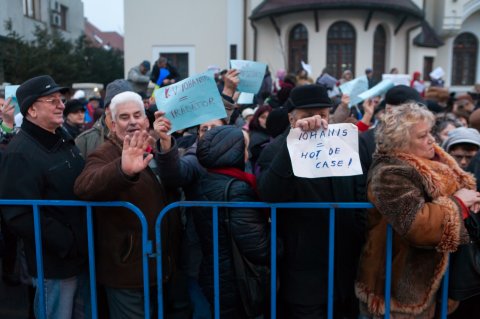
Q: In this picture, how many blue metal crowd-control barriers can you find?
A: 2